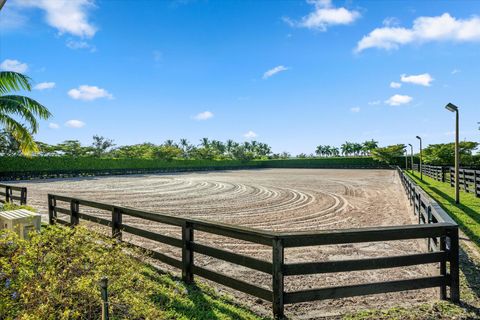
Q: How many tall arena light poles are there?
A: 4